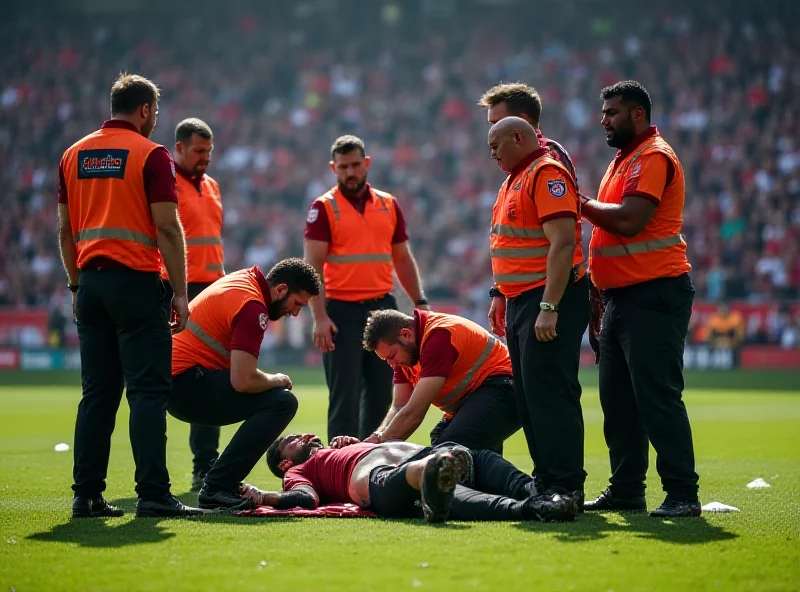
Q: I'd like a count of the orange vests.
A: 7